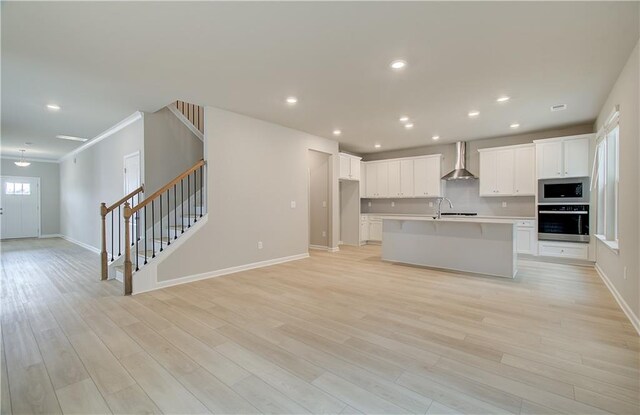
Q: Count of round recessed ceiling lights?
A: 11